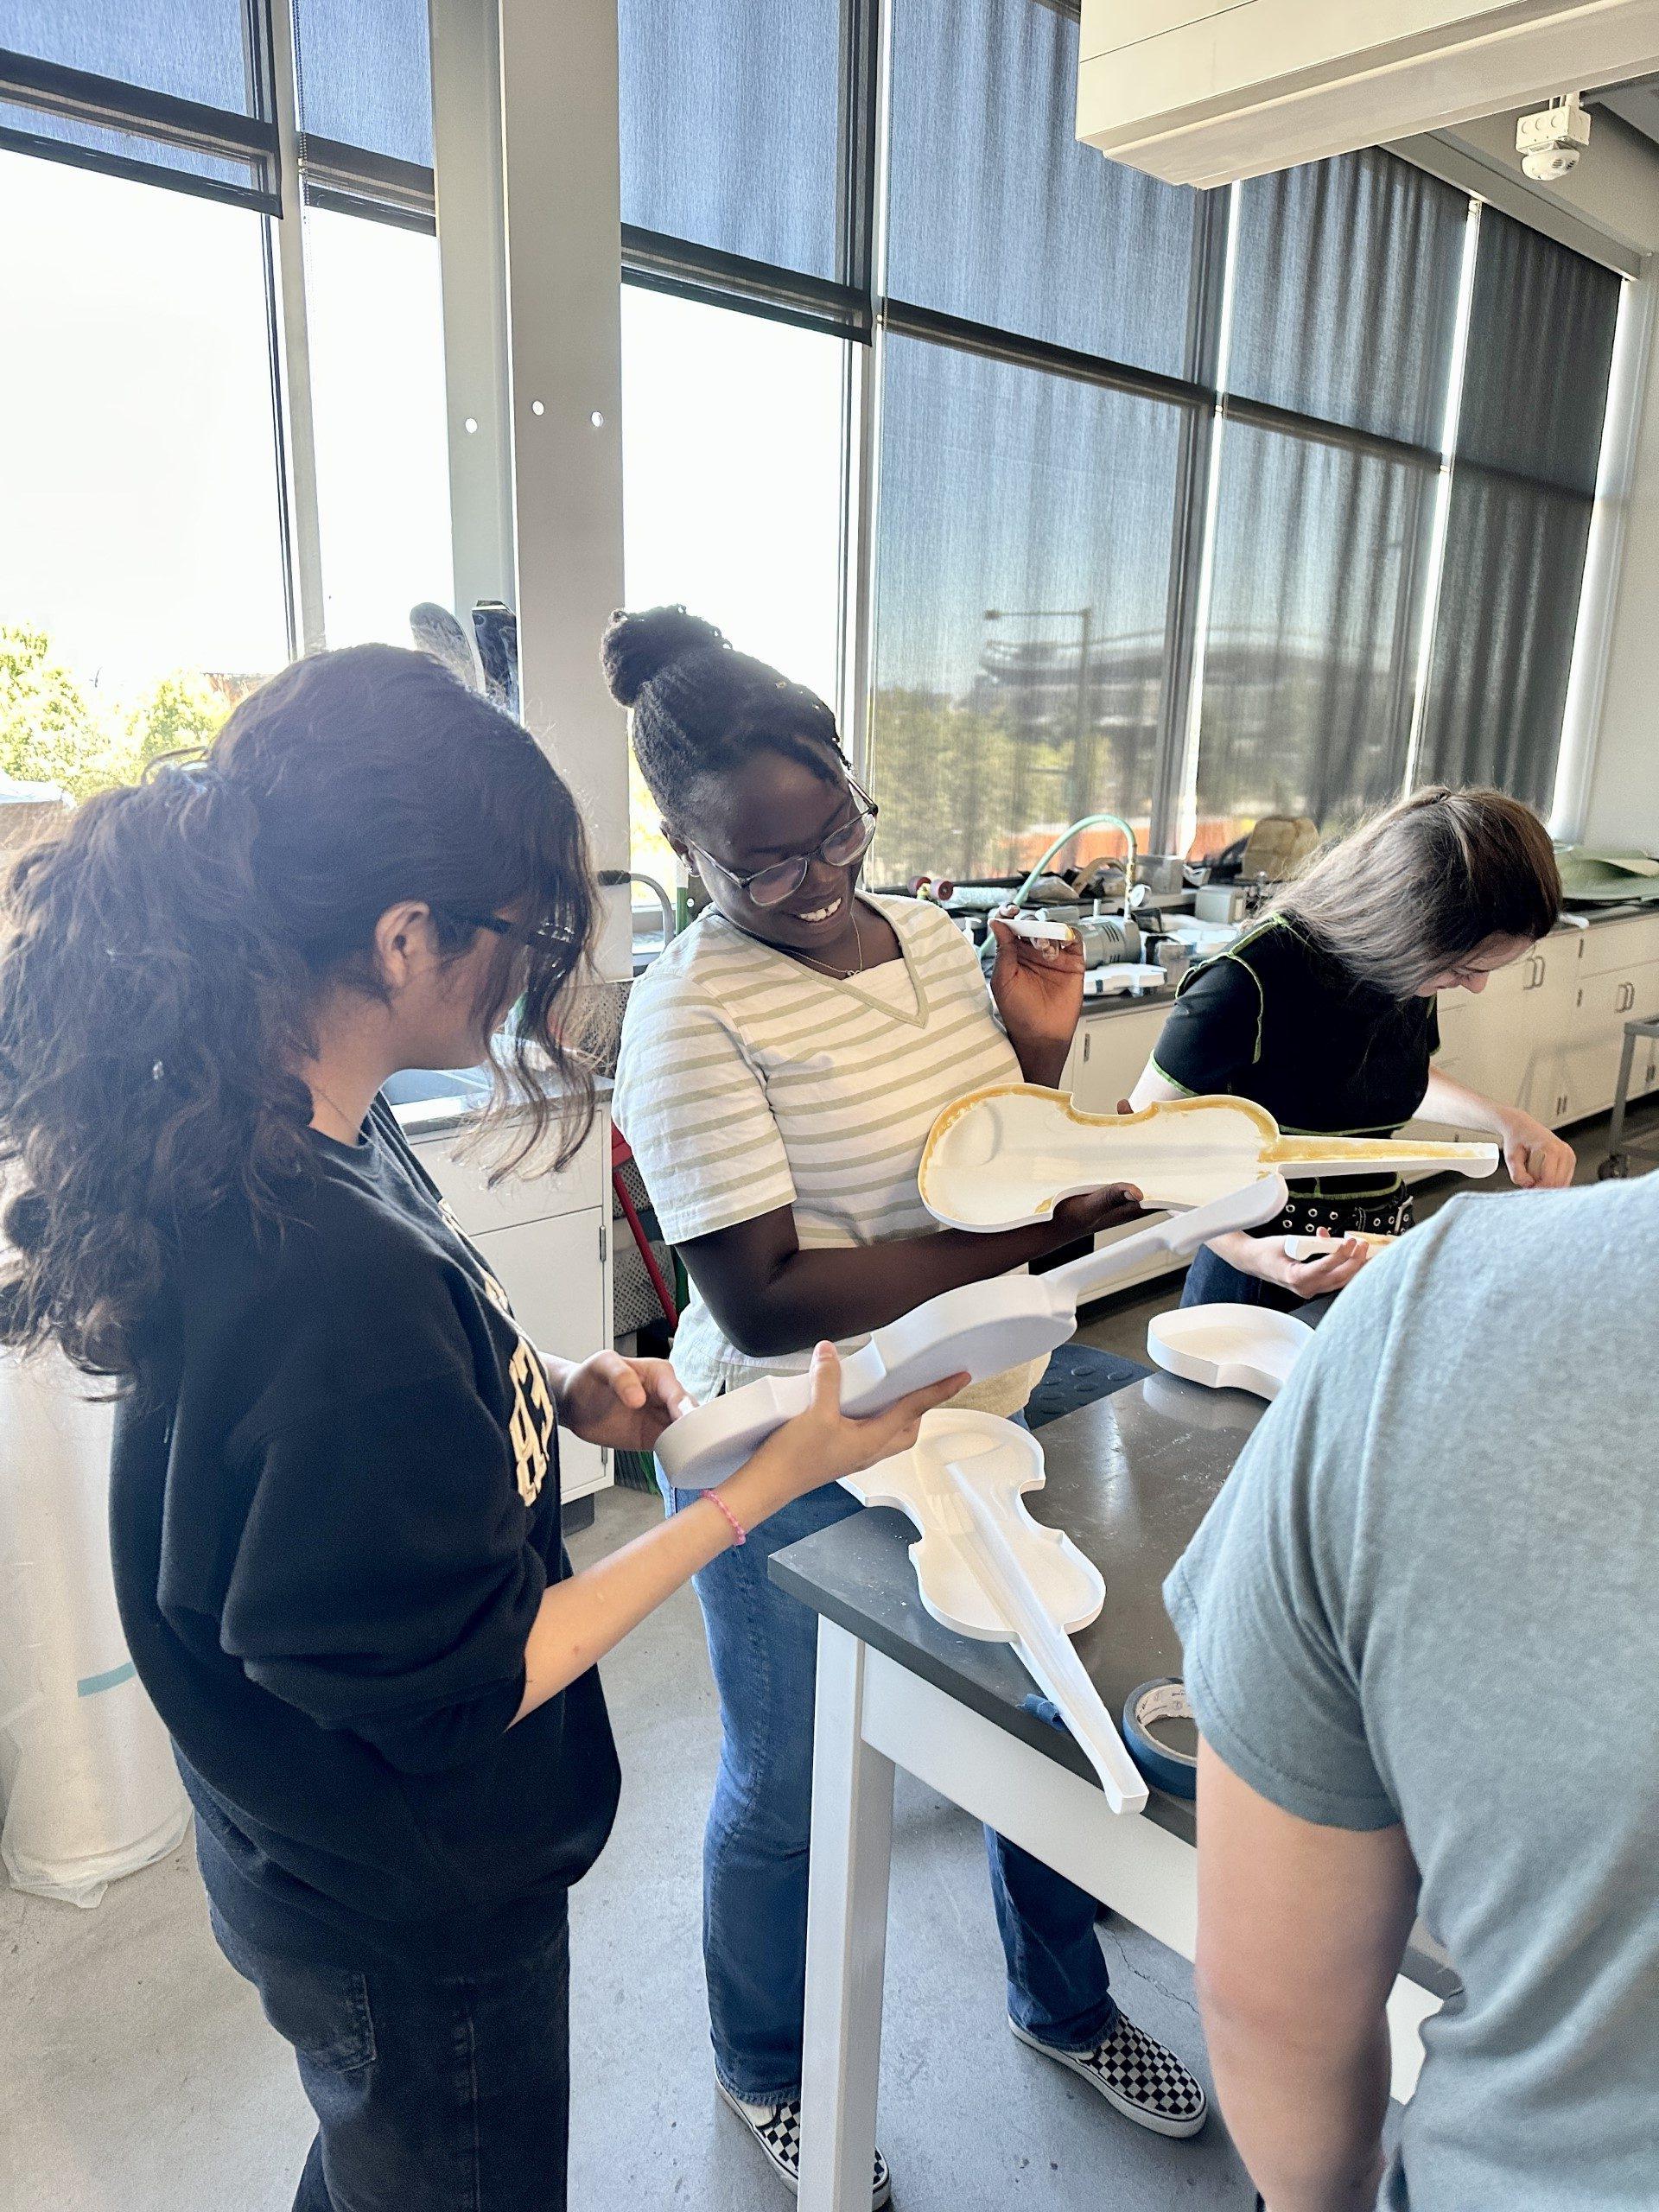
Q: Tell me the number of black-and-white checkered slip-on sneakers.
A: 2